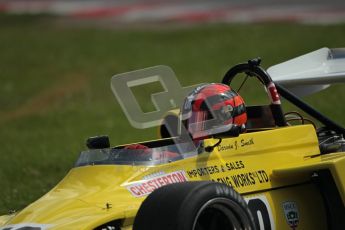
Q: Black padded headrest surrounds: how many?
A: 1